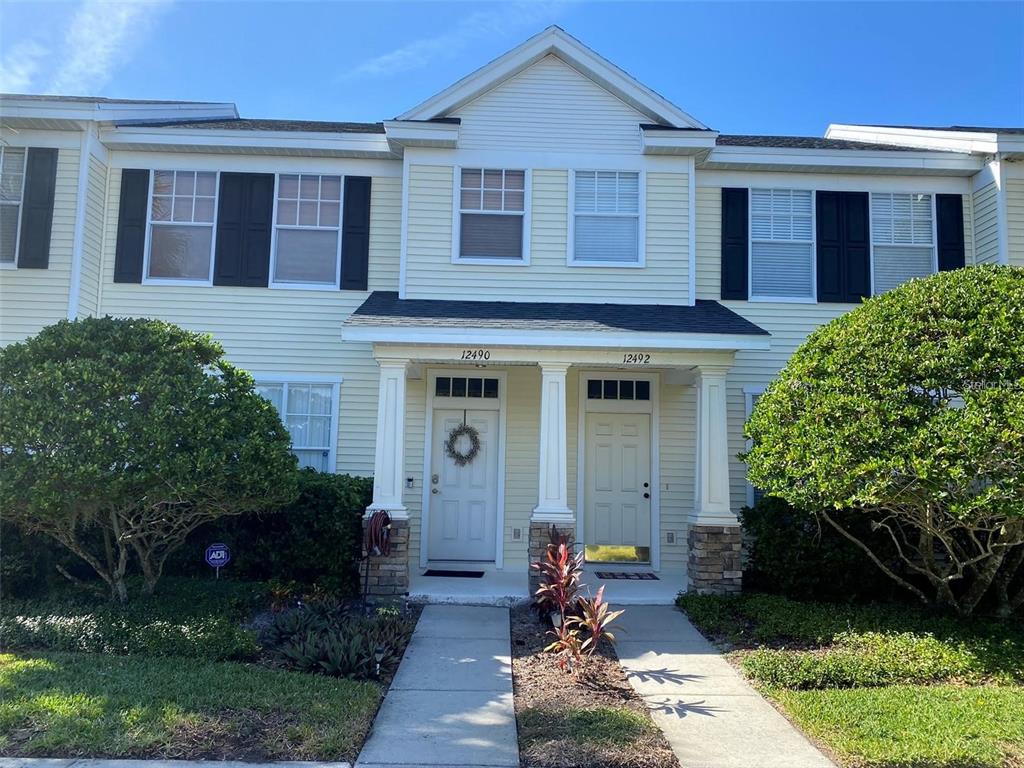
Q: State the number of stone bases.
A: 3